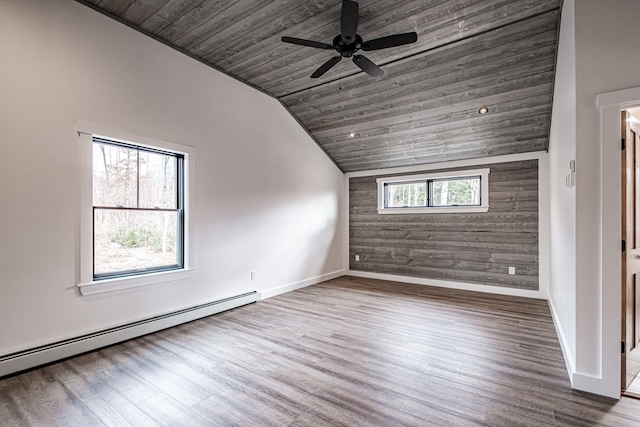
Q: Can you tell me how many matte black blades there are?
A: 5